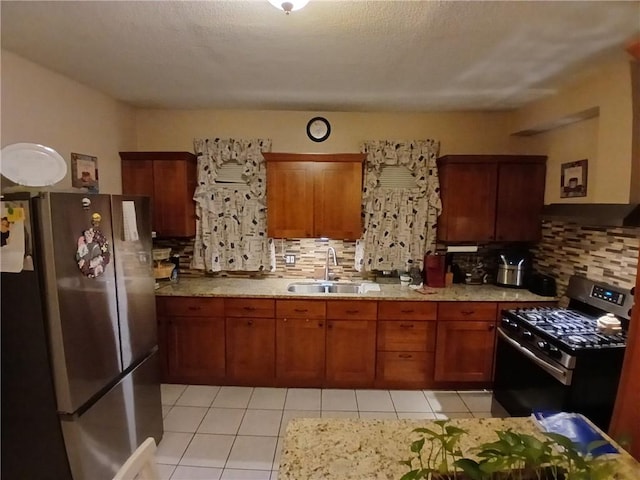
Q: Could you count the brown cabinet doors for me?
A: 11